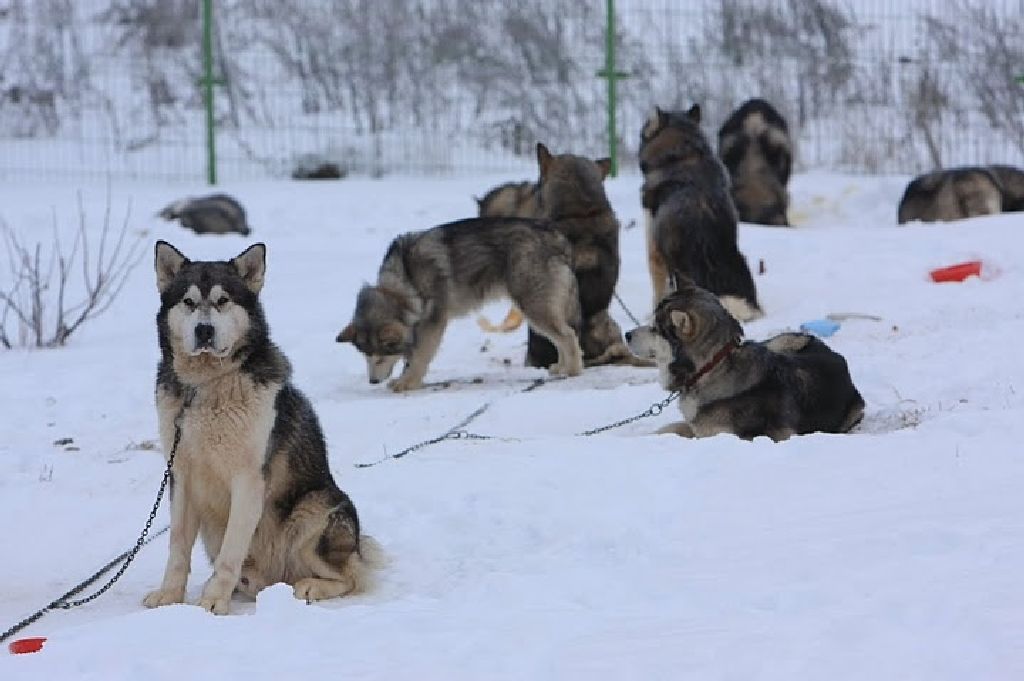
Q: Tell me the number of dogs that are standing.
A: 1